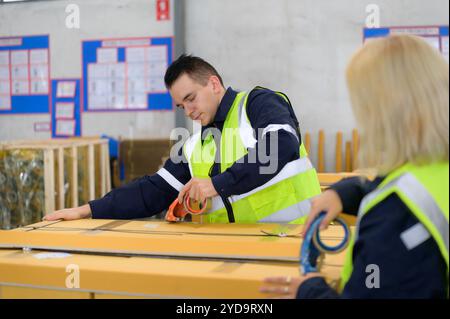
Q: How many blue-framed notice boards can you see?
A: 4